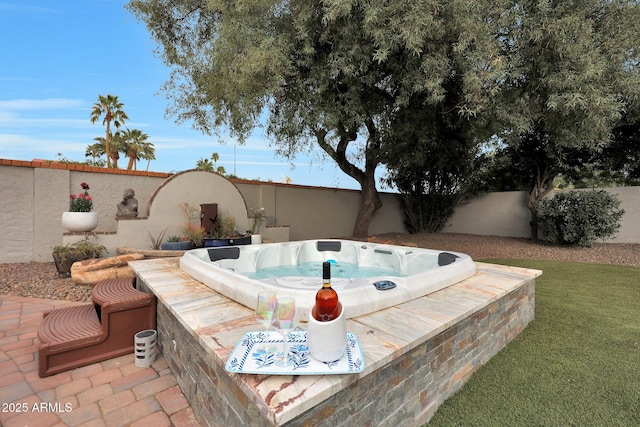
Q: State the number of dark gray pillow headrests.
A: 3